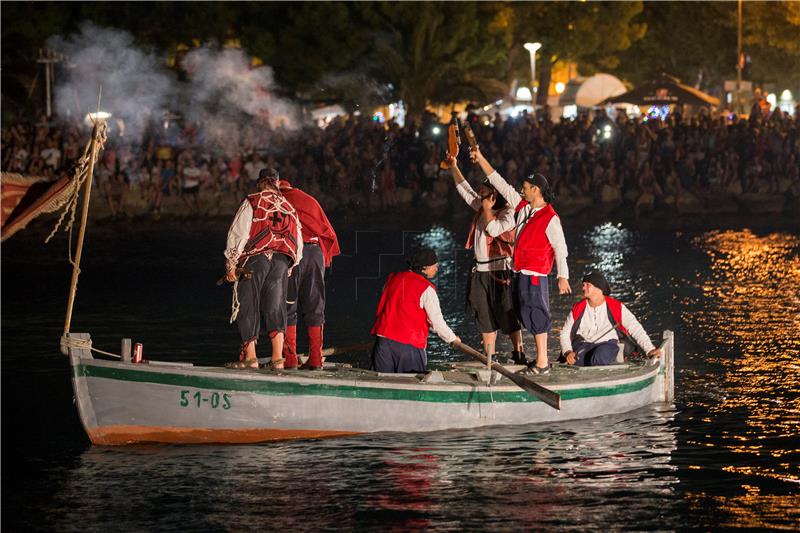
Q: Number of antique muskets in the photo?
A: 2